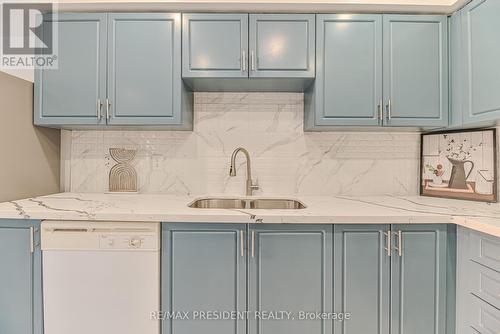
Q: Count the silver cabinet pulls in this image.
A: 11